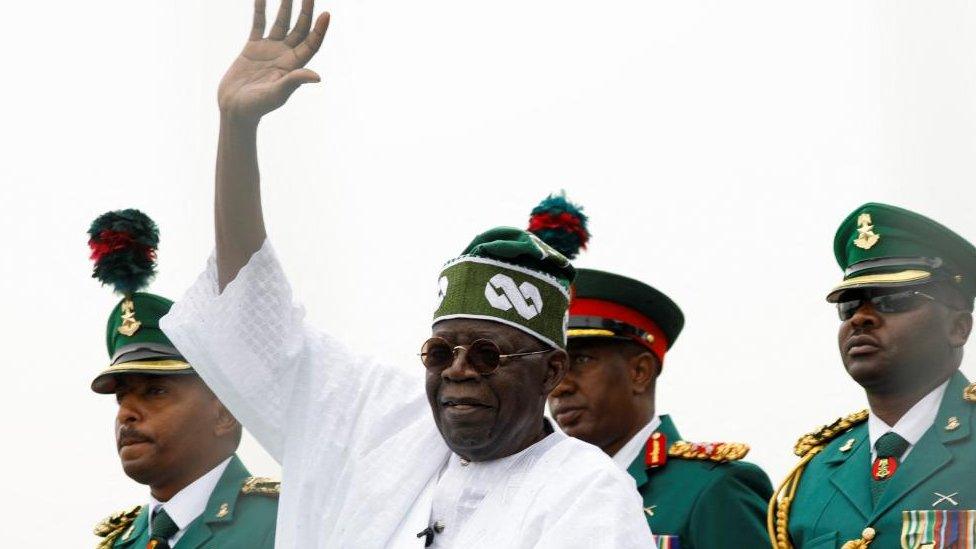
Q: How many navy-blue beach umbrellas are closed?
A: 0